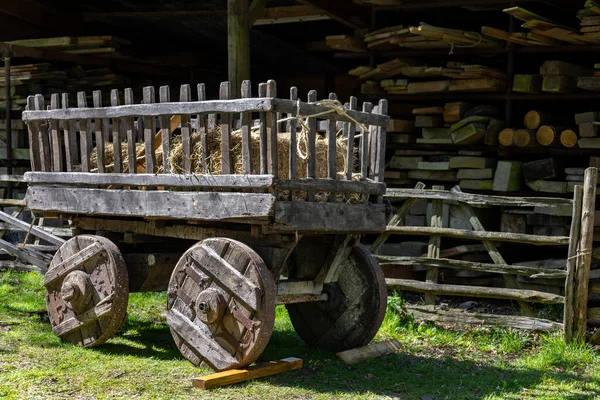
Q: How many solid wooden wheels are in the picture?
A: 3